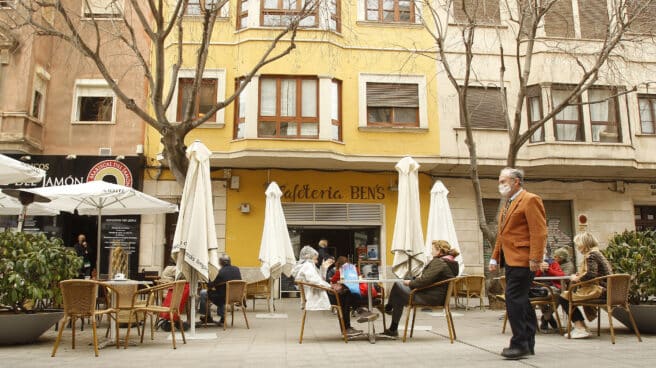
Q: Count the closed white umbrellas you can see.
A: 4